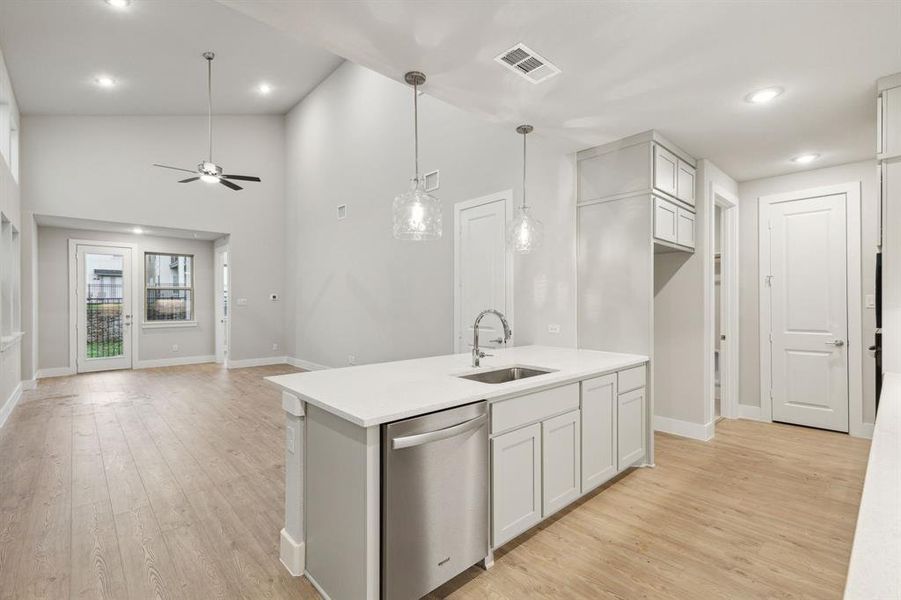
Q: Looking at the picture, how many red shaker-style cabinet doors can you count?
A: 0